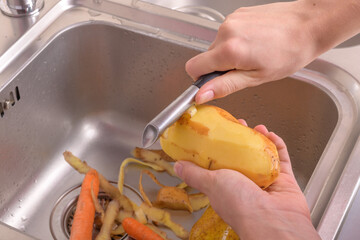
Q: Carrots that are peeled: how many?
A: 0